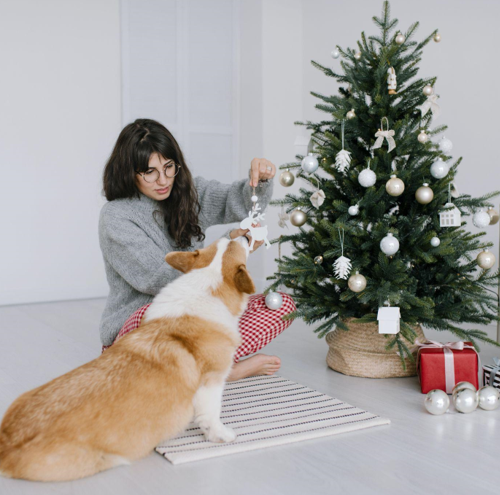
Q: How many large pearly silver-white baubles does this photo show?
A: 4